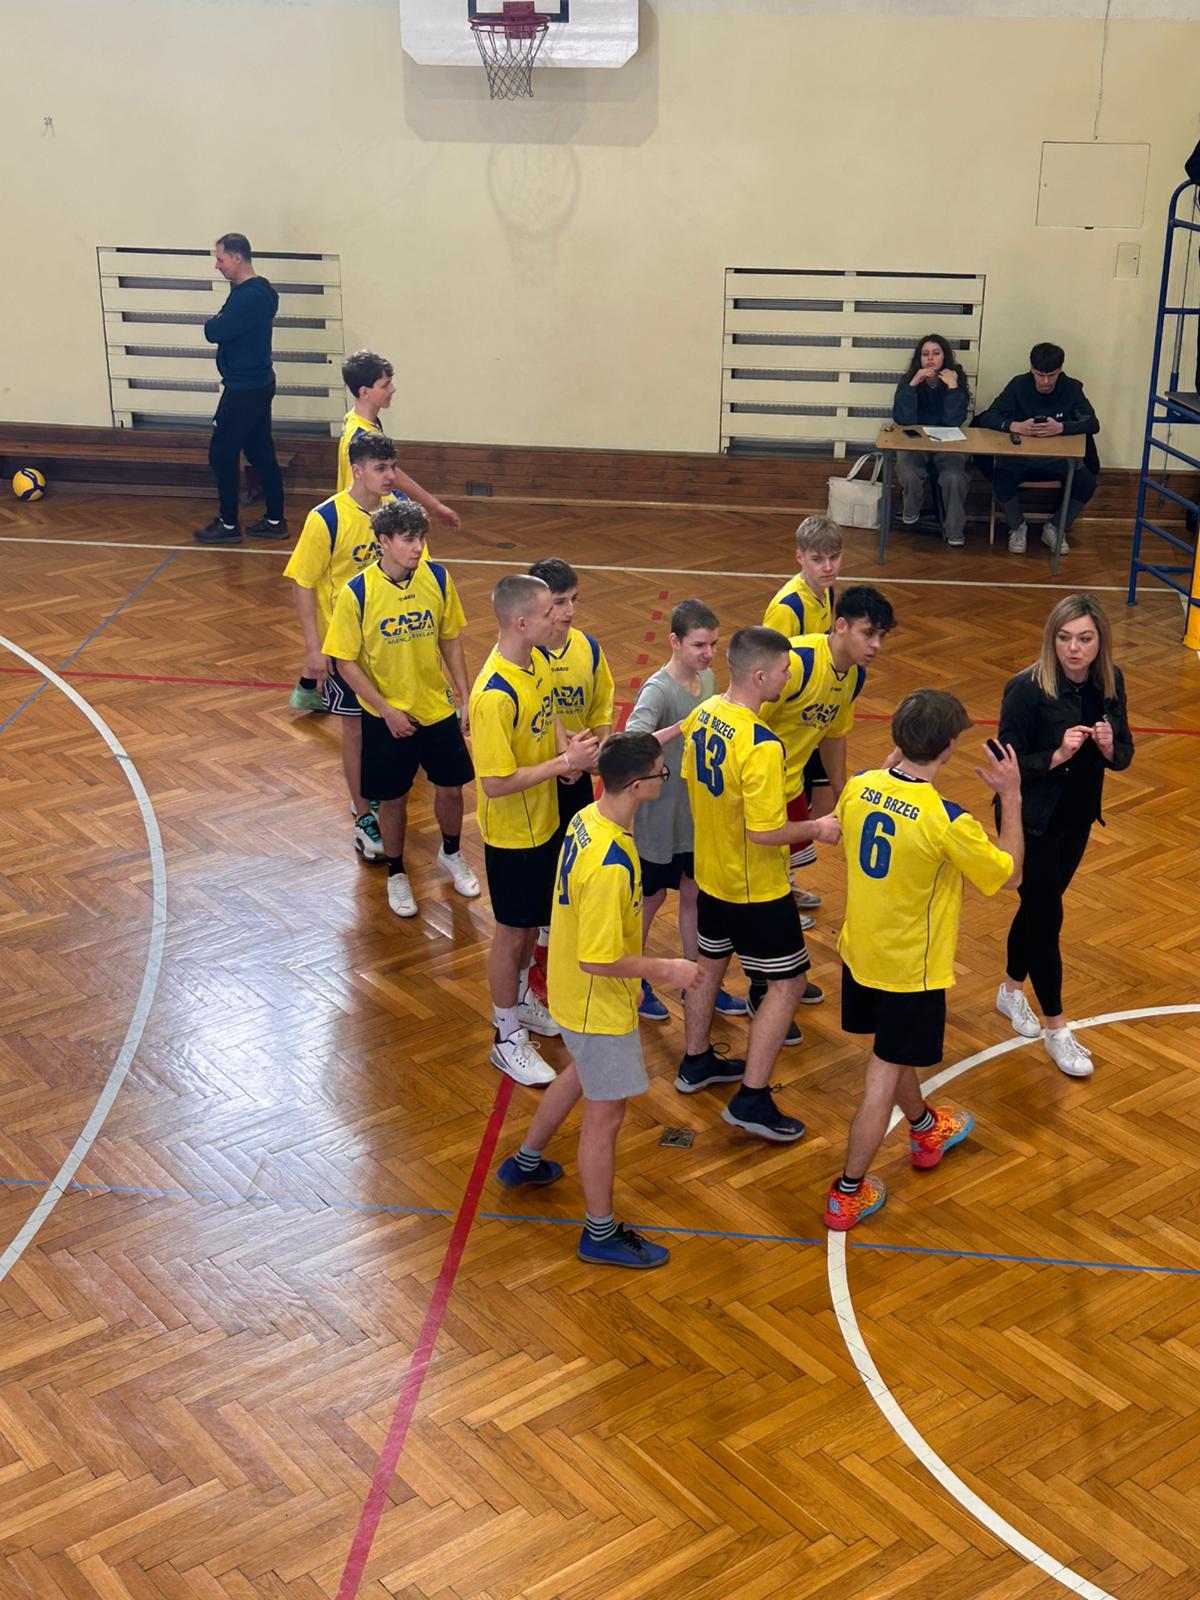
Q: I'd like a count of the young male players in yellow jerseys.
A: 10